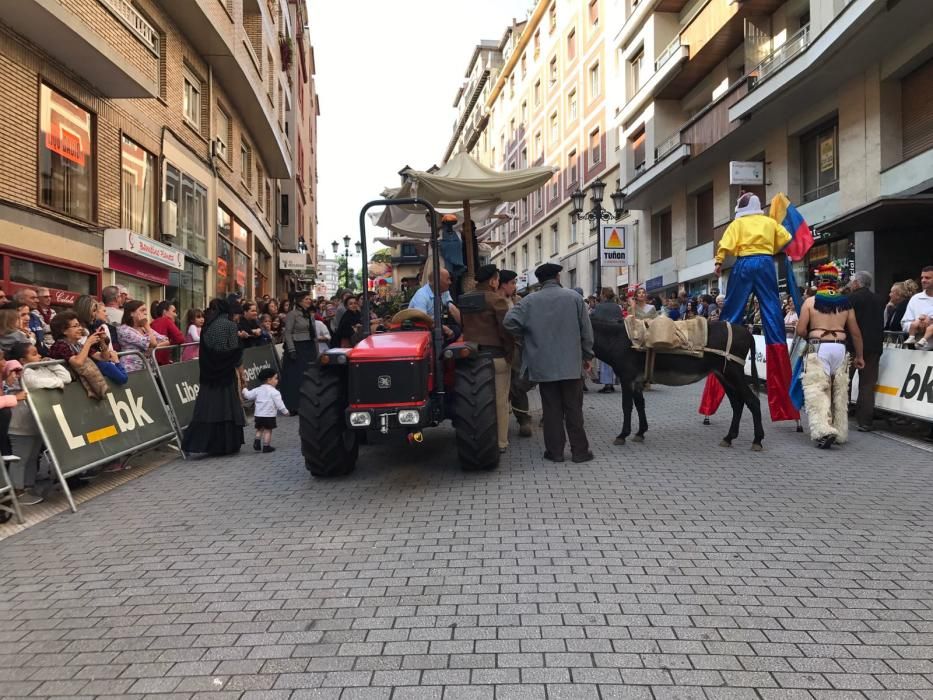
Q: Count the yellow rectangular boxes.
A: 2